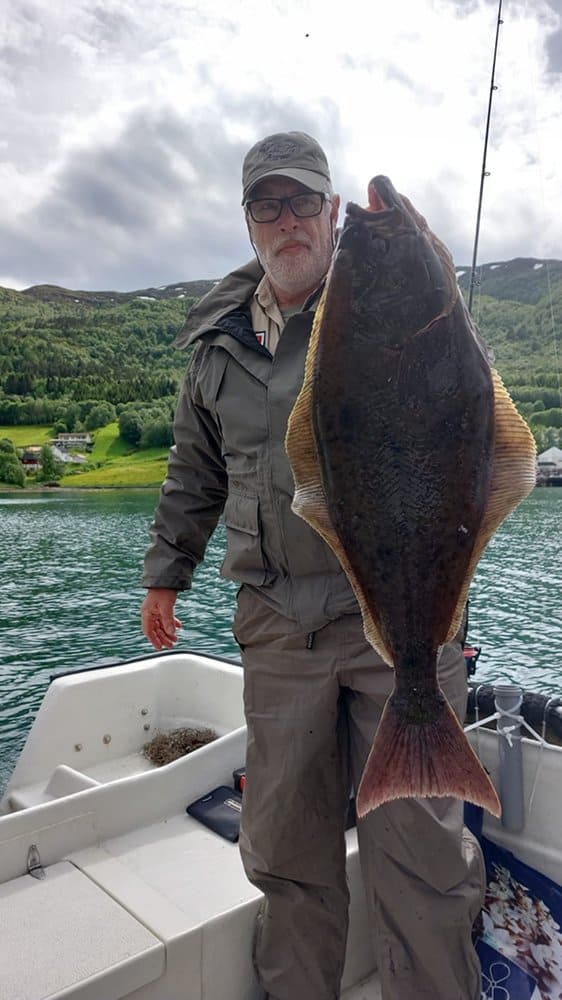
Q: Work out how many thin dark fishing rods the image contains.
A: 1